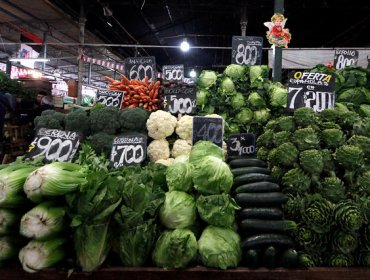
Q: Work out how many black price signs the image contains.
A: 11